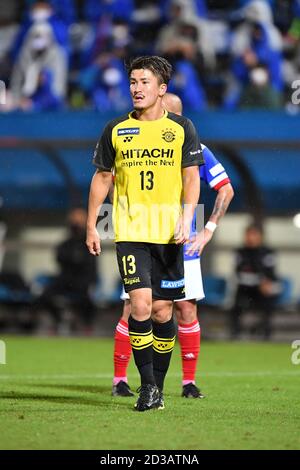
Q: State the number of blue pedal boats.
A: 0